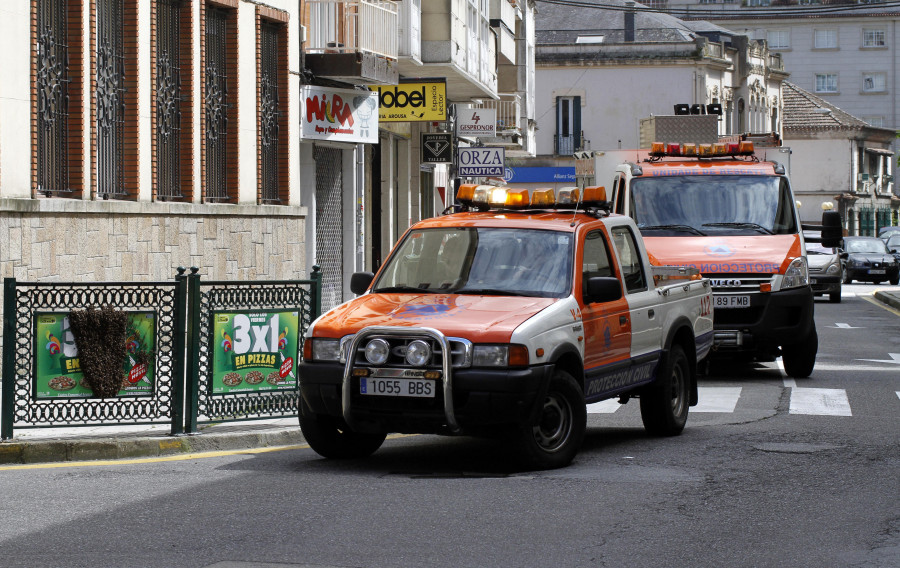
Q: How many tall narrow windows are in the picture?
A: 5